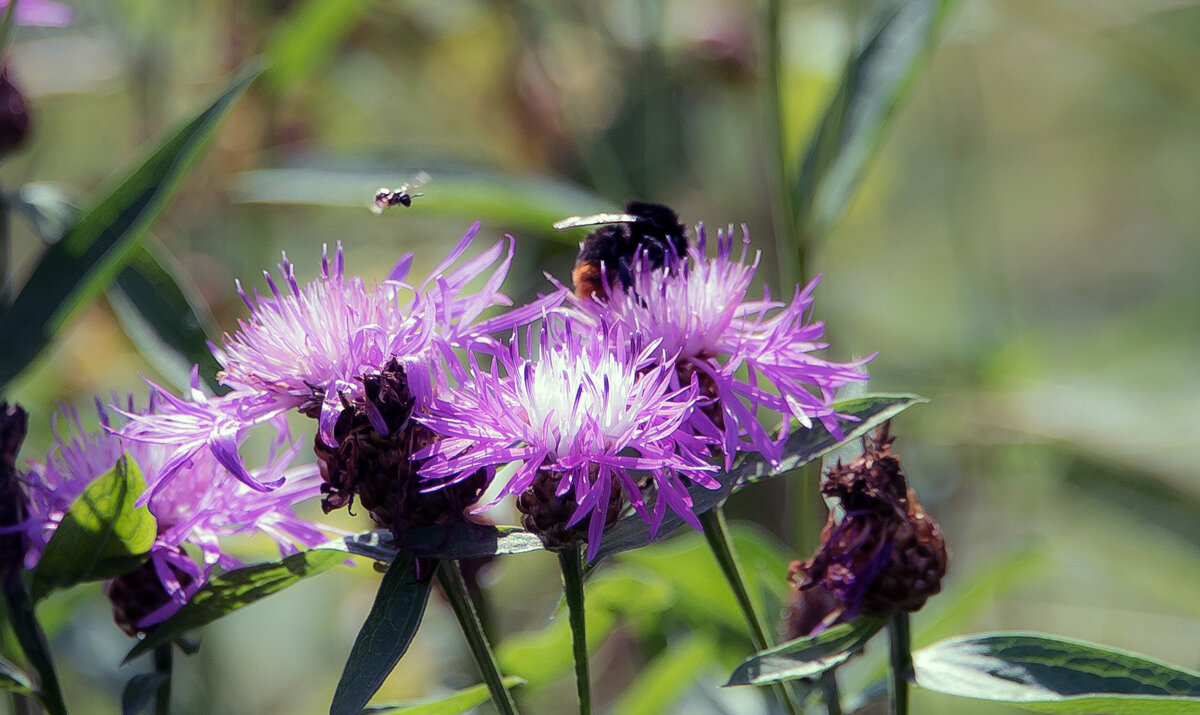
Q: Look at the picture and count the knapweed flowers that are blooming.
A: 4